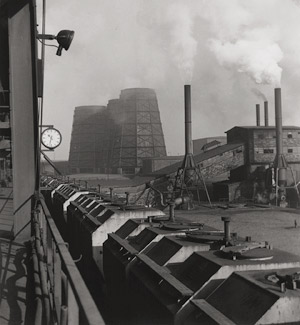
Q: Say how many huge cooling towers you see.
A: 3